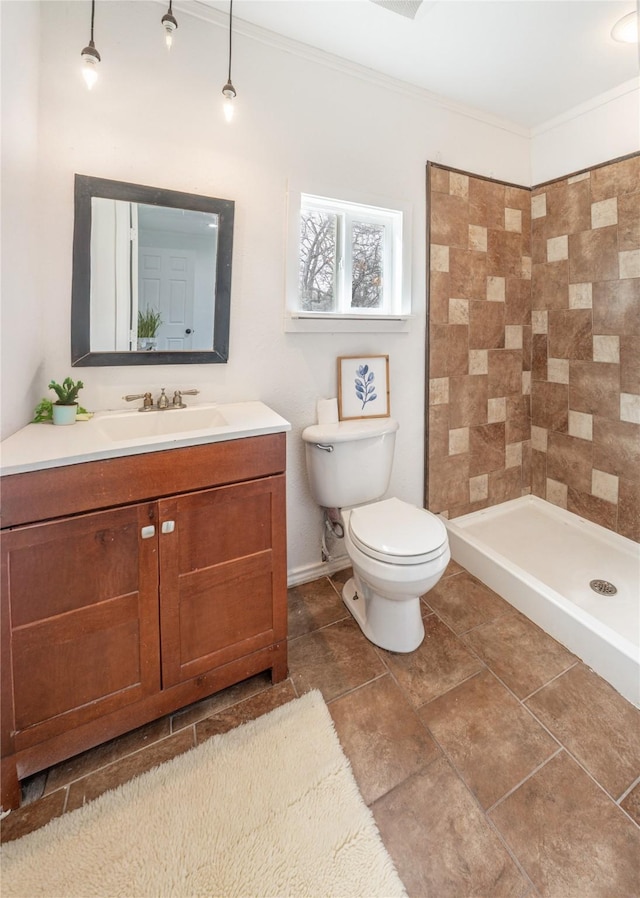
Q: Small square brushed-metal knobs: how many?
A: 2